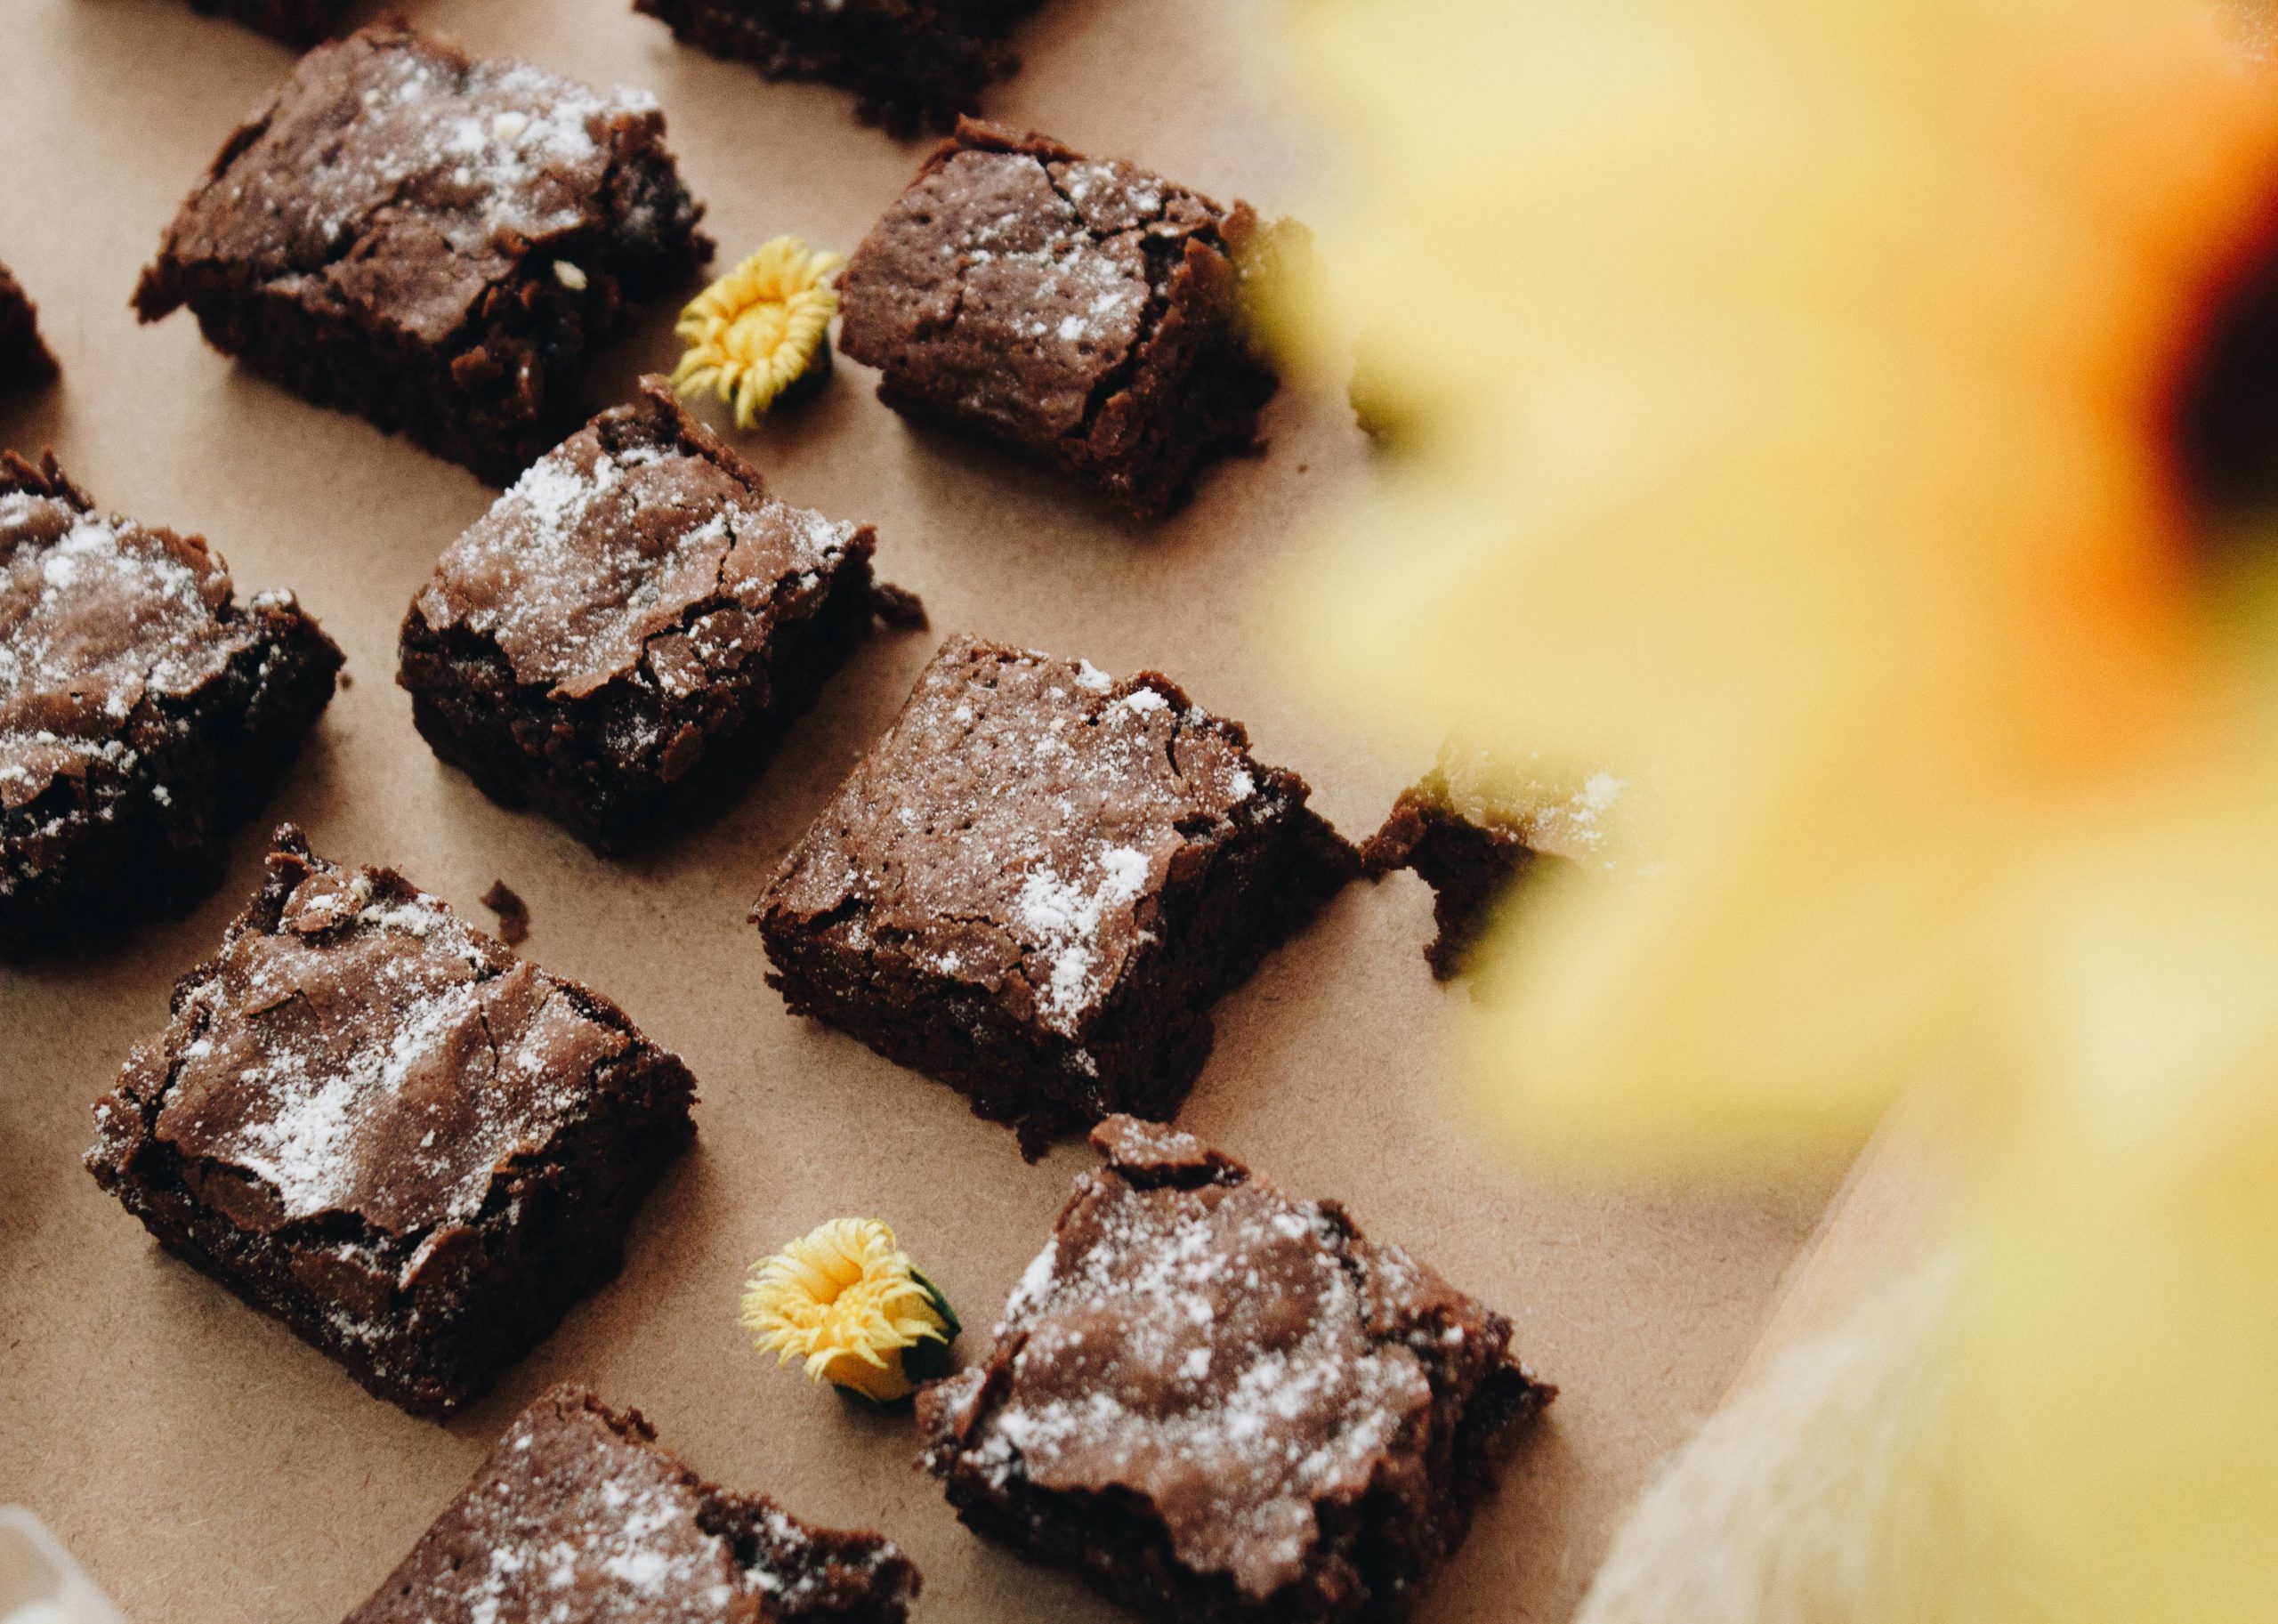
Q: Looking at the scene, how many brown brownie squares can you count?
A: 12